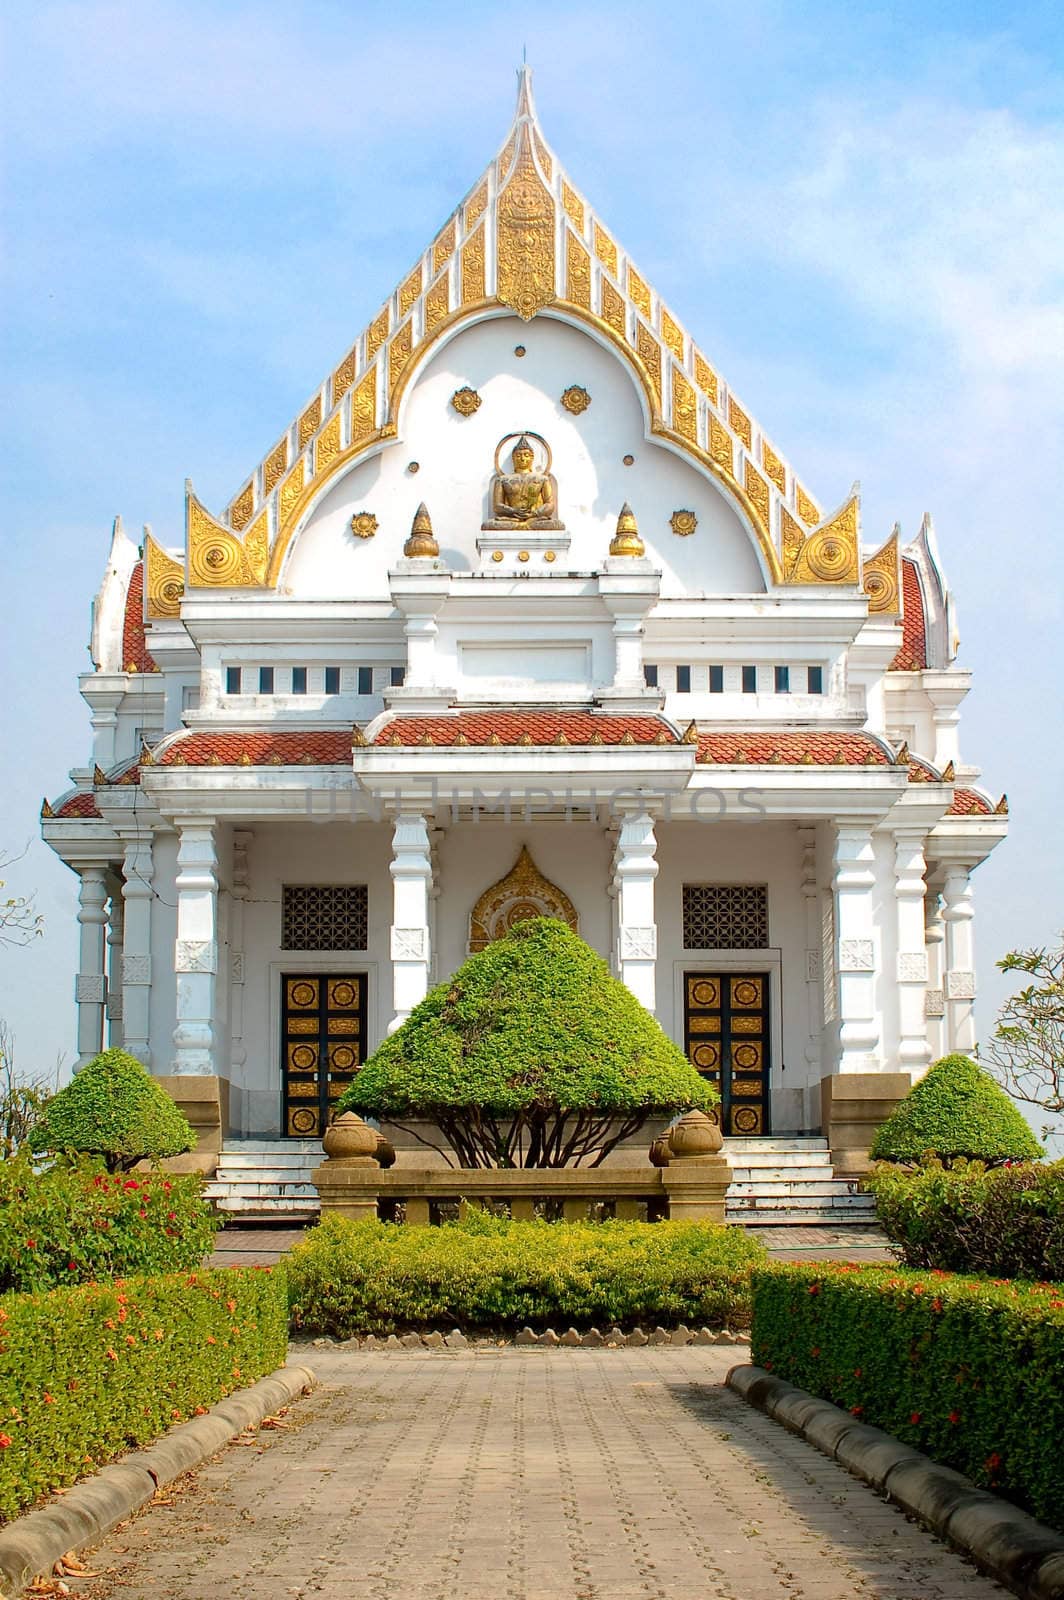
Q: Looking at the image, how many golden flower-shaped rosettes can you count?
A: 4